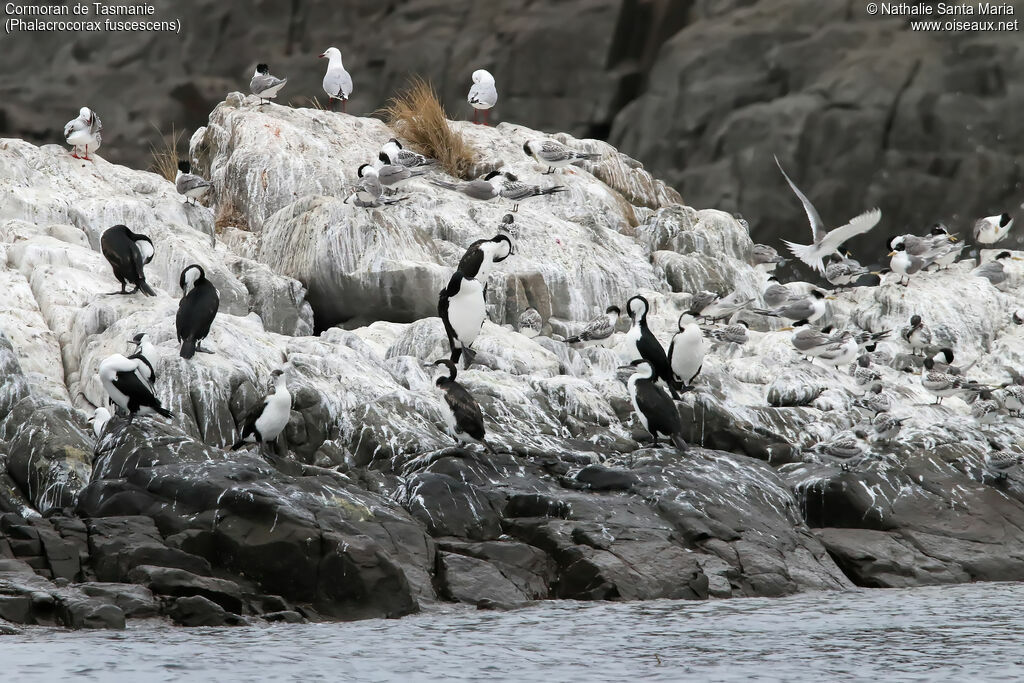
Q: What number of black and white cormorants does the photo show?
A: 11